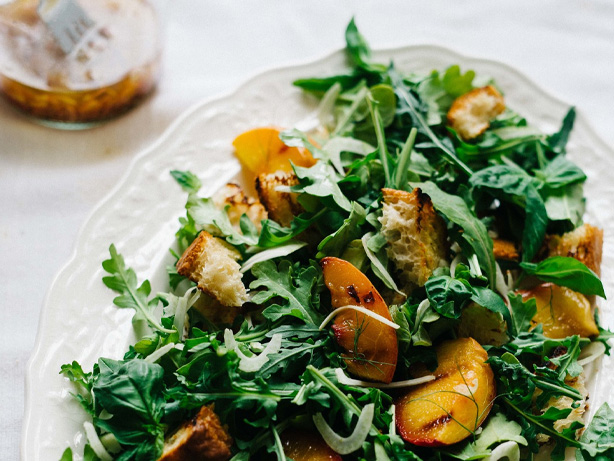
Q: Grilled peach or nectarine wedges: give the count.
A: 5